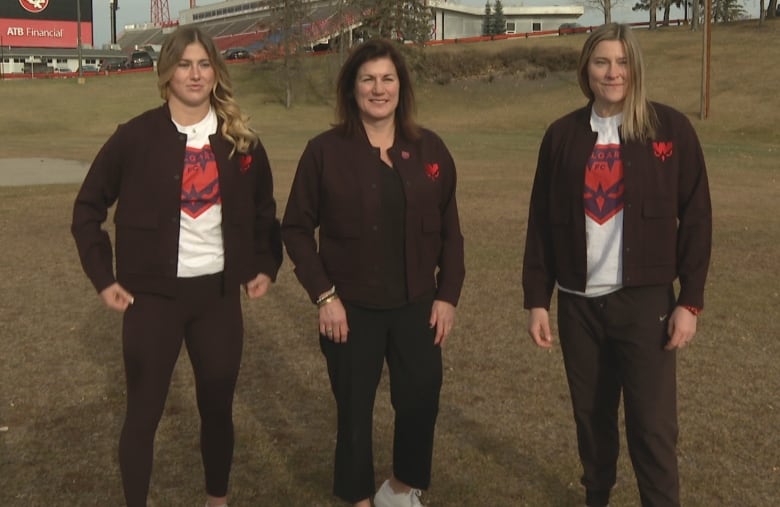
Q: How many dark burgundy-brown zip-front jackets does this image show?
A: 3